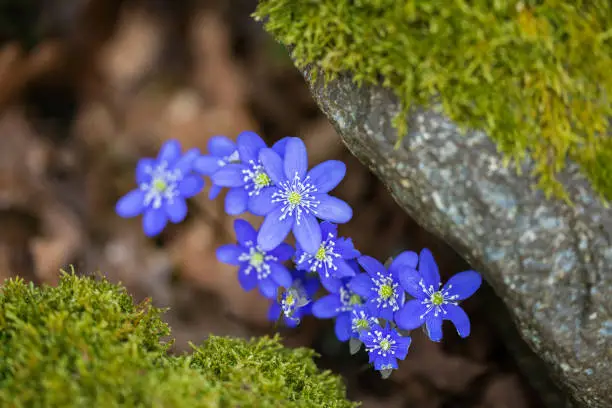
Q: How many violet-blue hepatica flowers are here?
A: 12